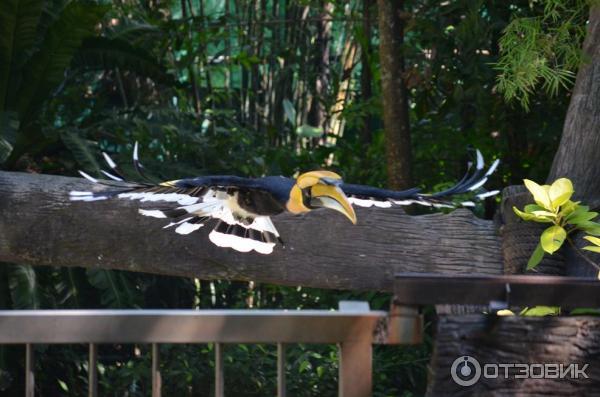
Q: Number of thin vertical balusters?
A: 5